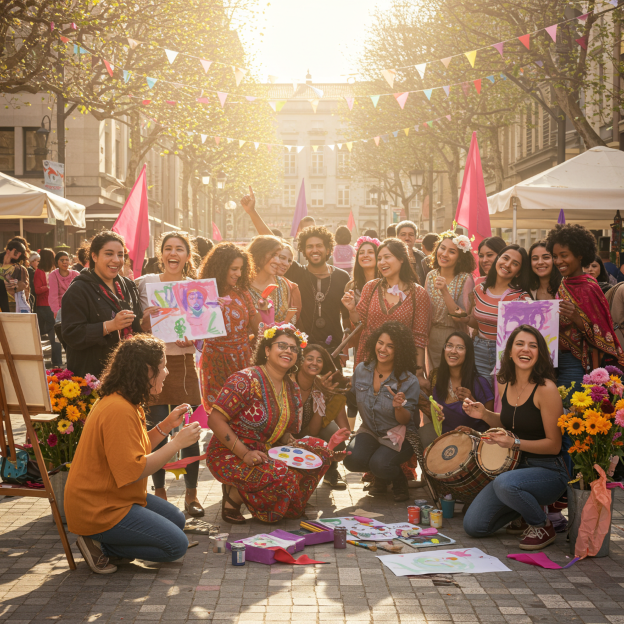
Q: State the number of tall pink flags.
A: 2